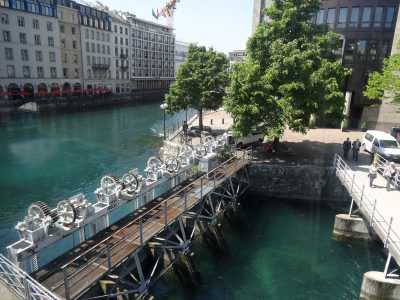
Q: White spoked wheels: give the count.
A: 10